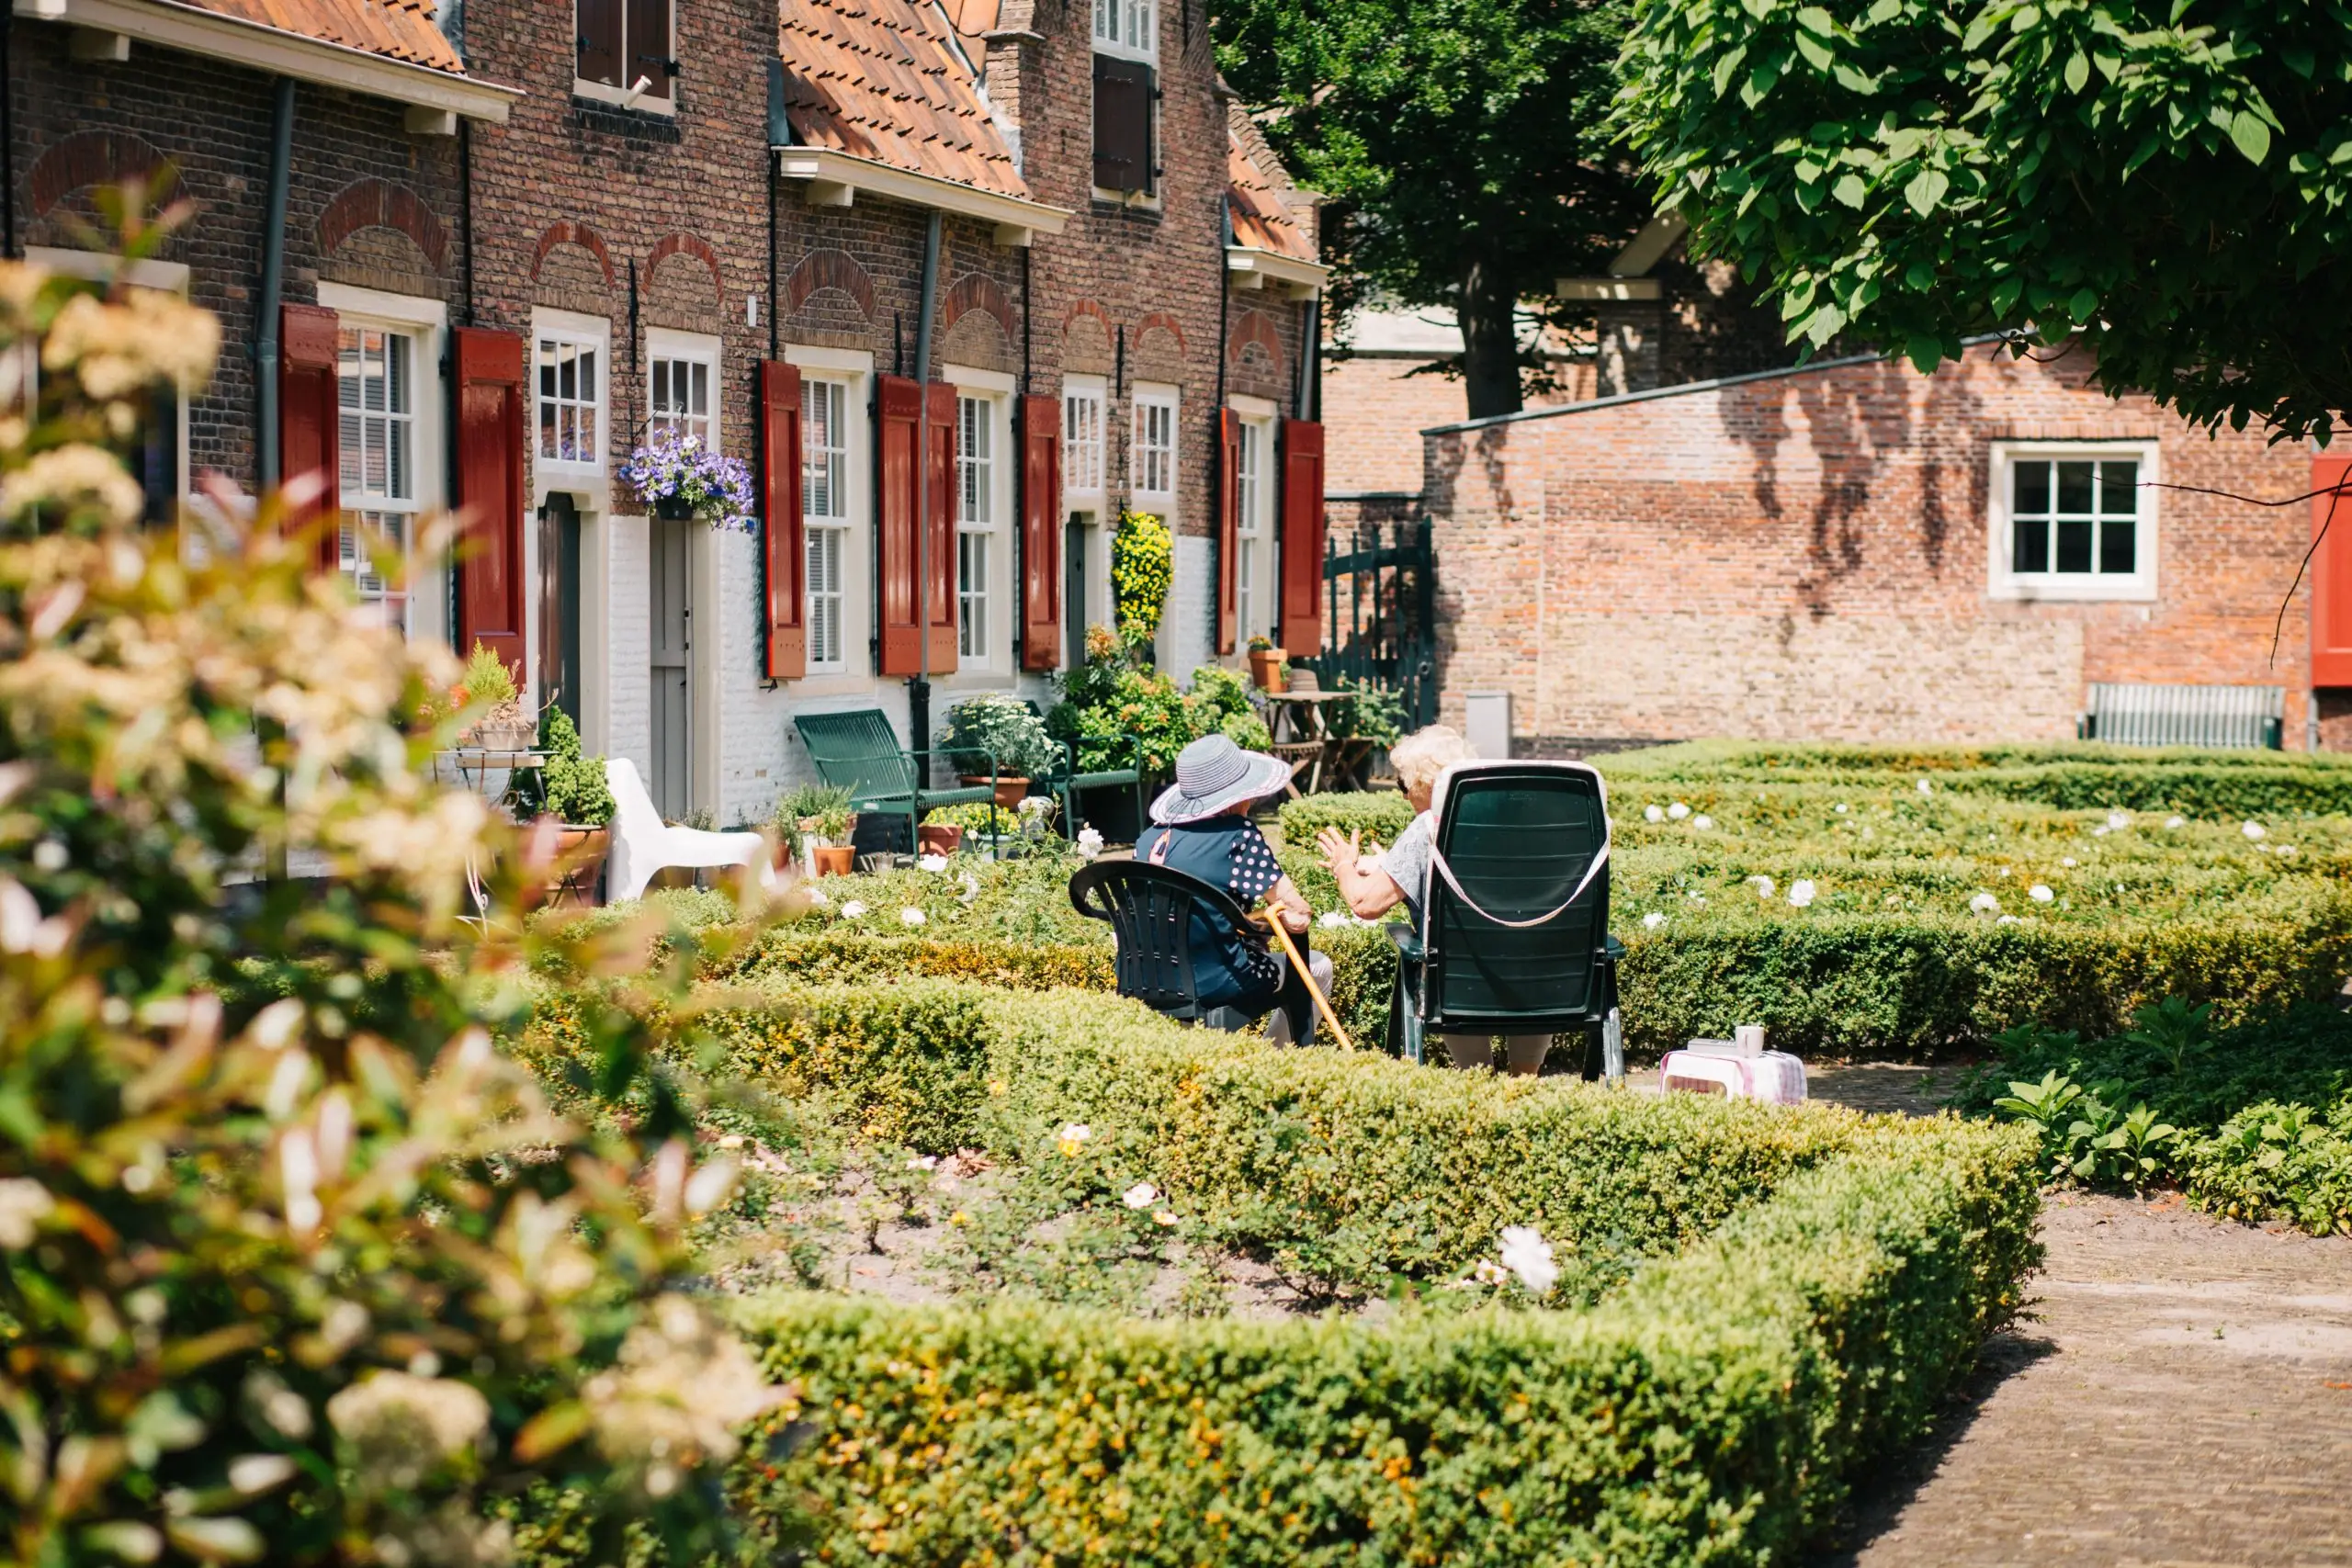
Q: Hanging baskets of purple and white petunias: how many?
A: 1